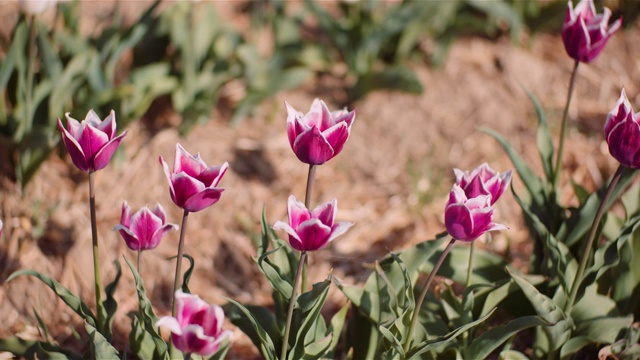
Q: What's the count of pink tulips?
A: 10